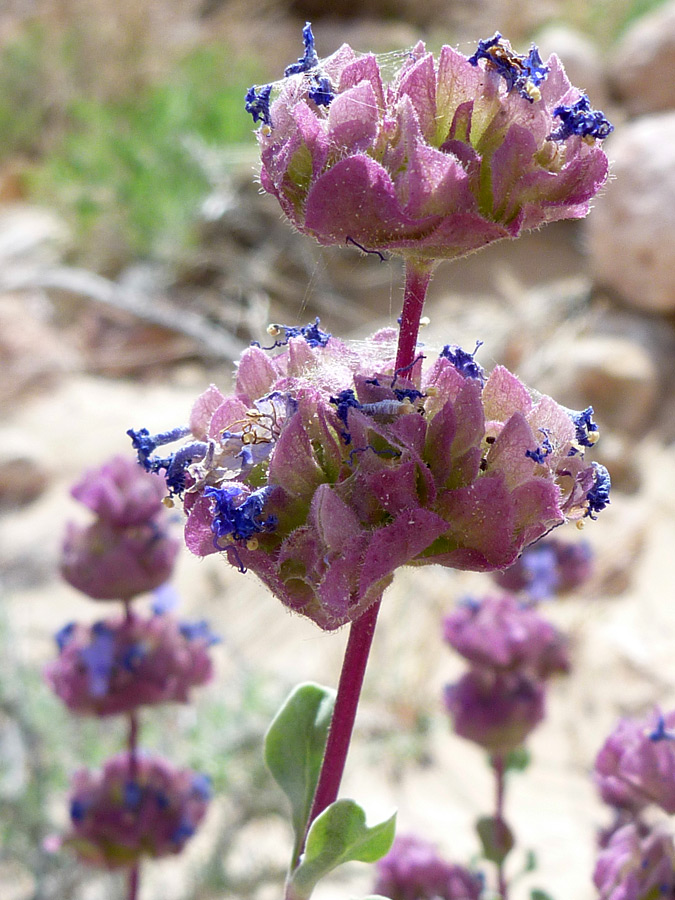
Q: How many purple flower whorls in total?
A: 12